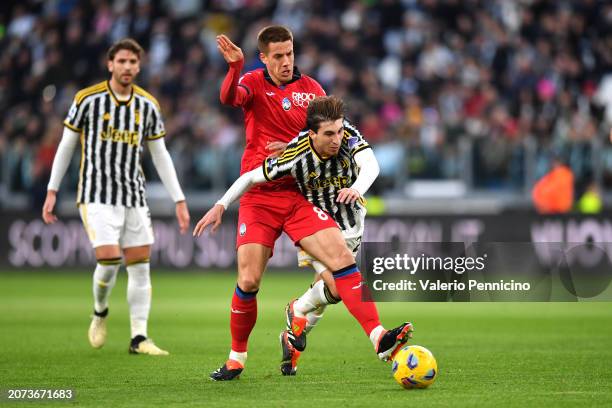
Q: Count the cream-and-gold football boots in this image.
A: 2